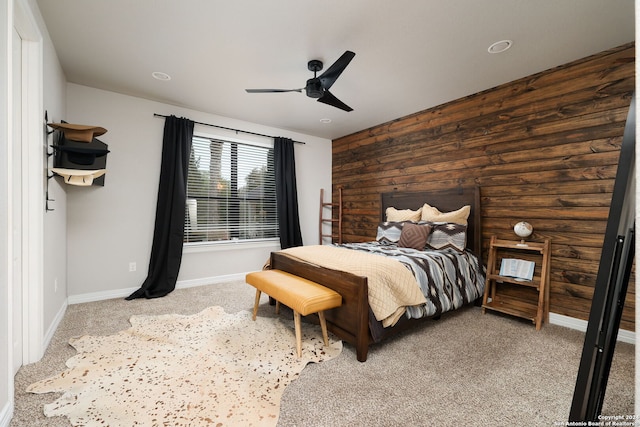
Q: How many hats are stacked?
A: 3